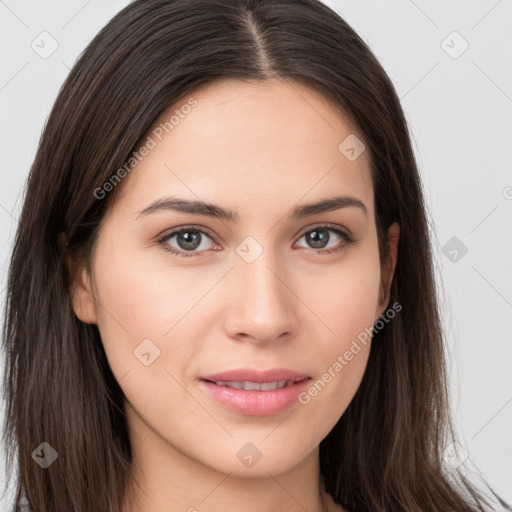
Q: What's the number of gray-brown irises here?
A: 2